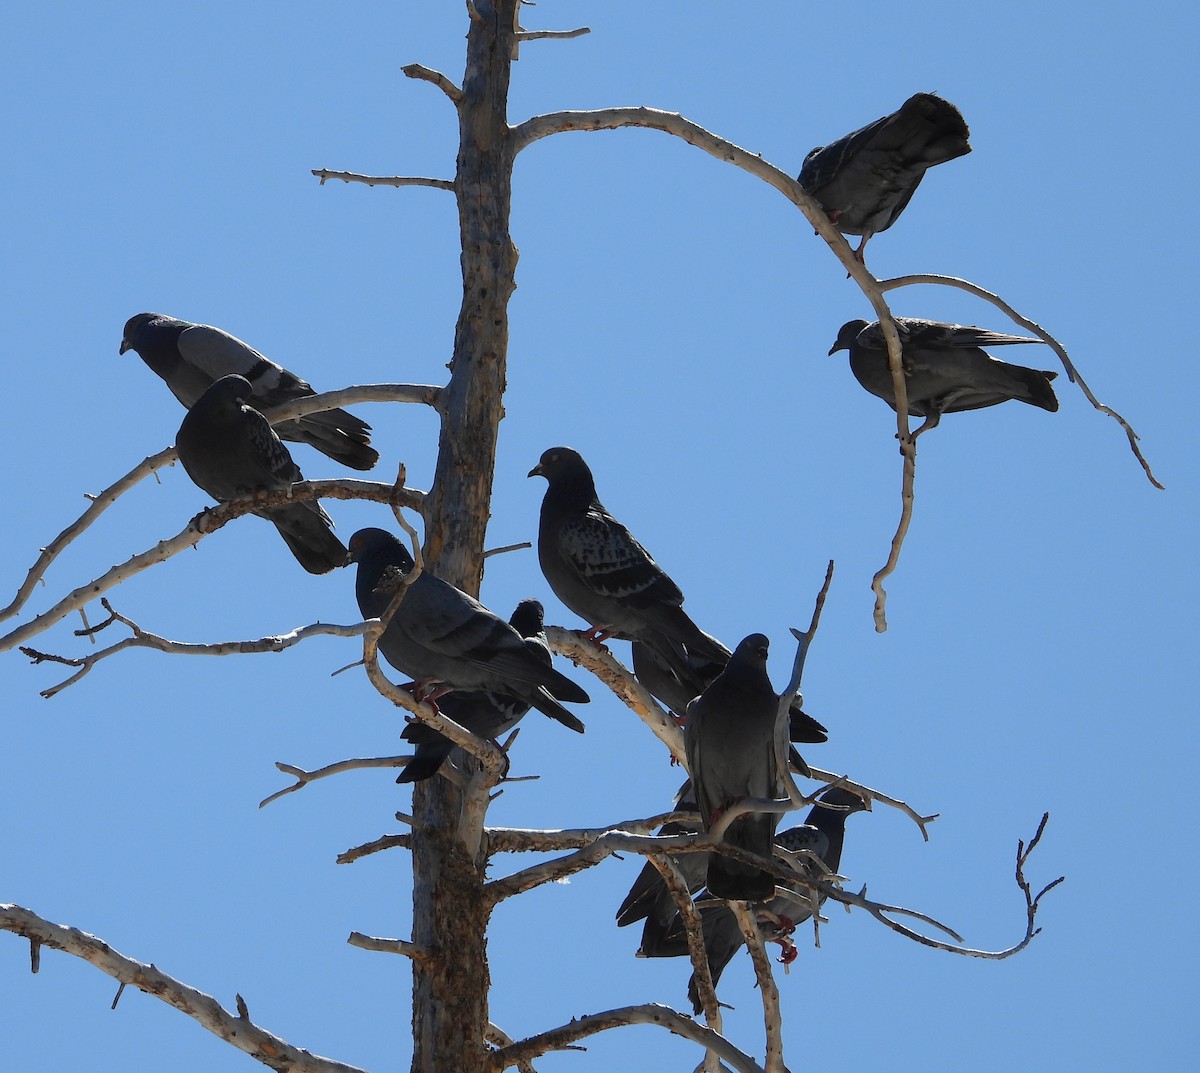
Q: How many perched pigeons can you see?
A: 11